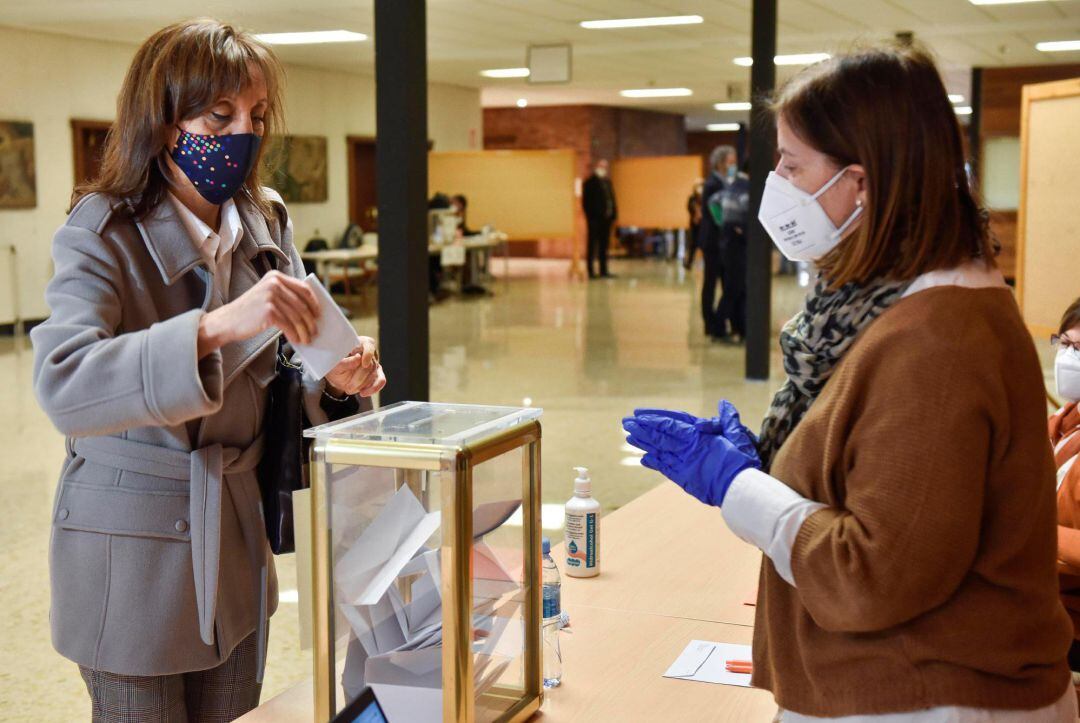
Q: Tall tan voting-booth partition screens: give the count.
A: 3